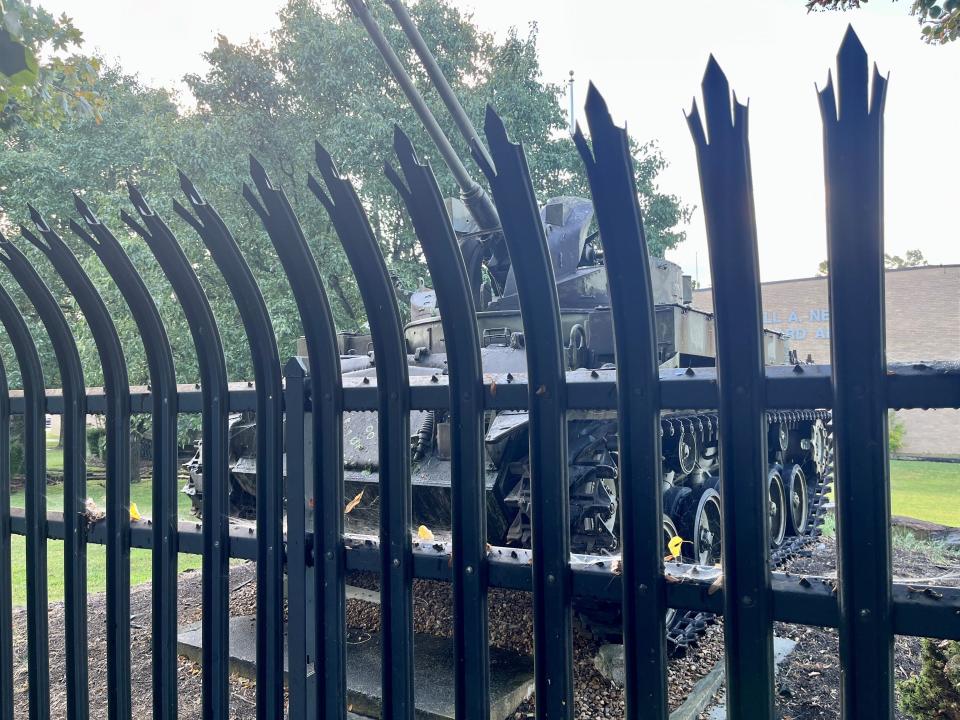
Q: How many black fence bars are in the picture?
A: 14